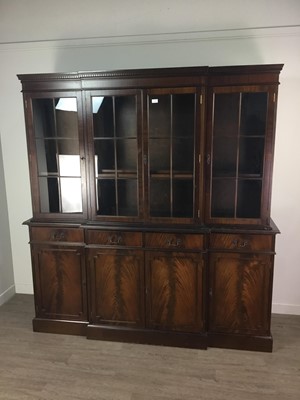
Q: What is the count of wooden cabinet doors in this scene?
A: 4